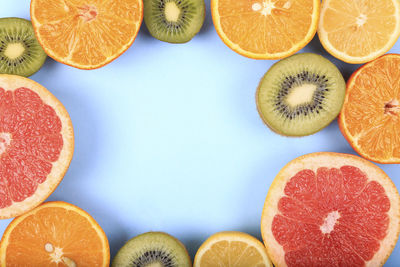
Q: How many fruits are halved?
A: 12